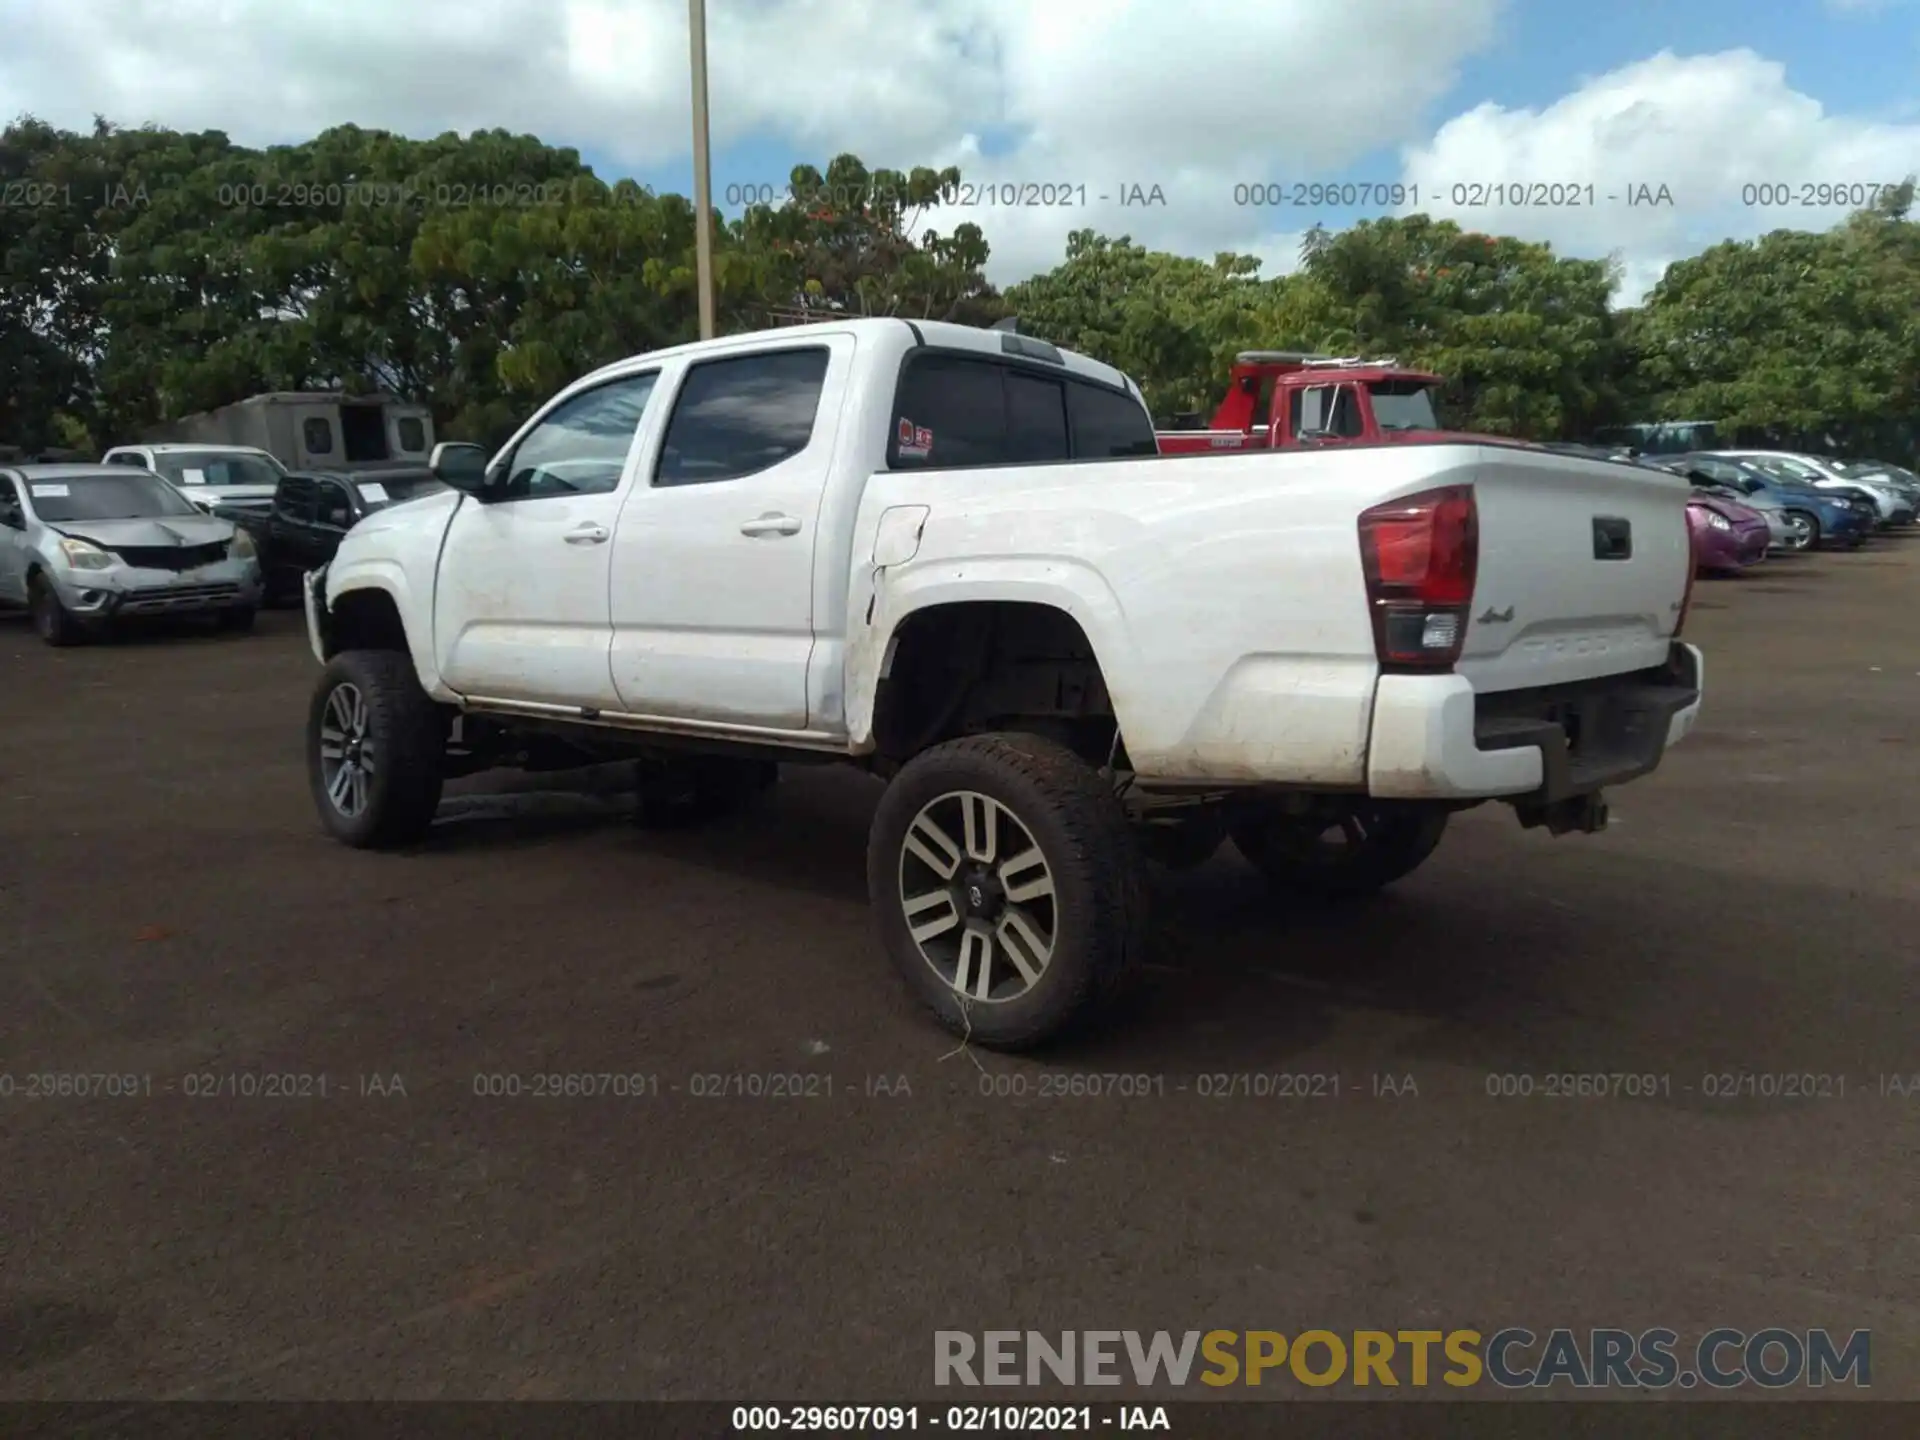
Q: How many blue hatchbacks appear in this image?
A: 1